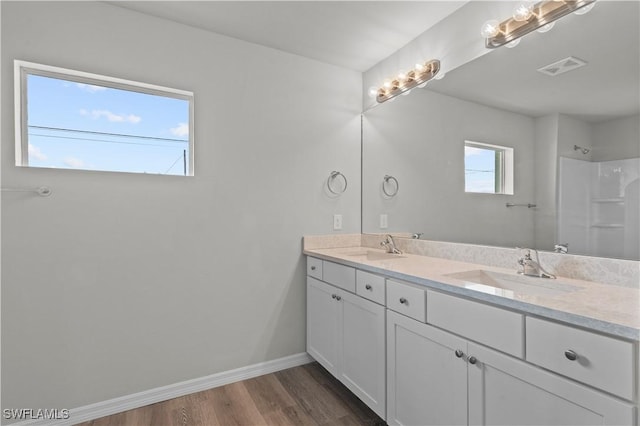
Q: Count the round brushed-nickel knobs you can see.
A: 8